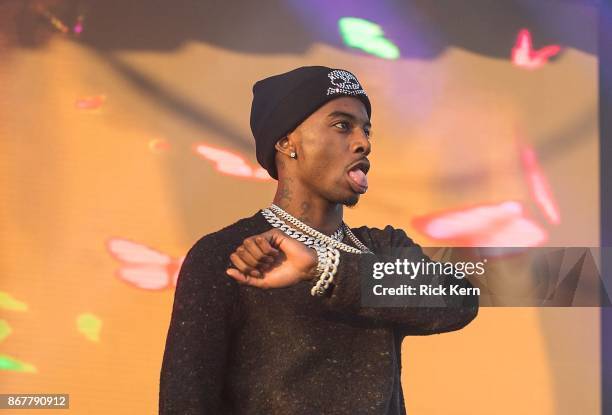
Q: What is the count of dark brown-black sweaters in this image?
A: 1